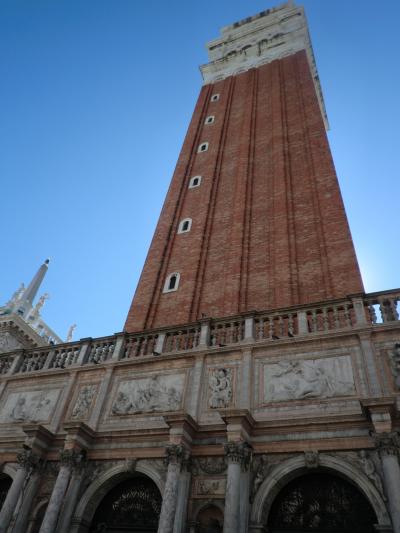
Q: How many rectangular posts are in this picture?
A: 9